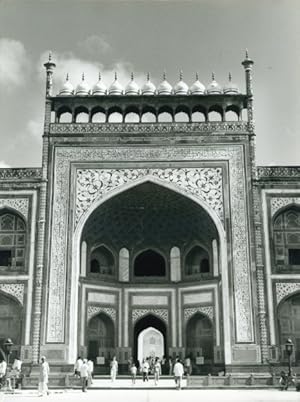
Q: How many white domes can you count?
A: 11